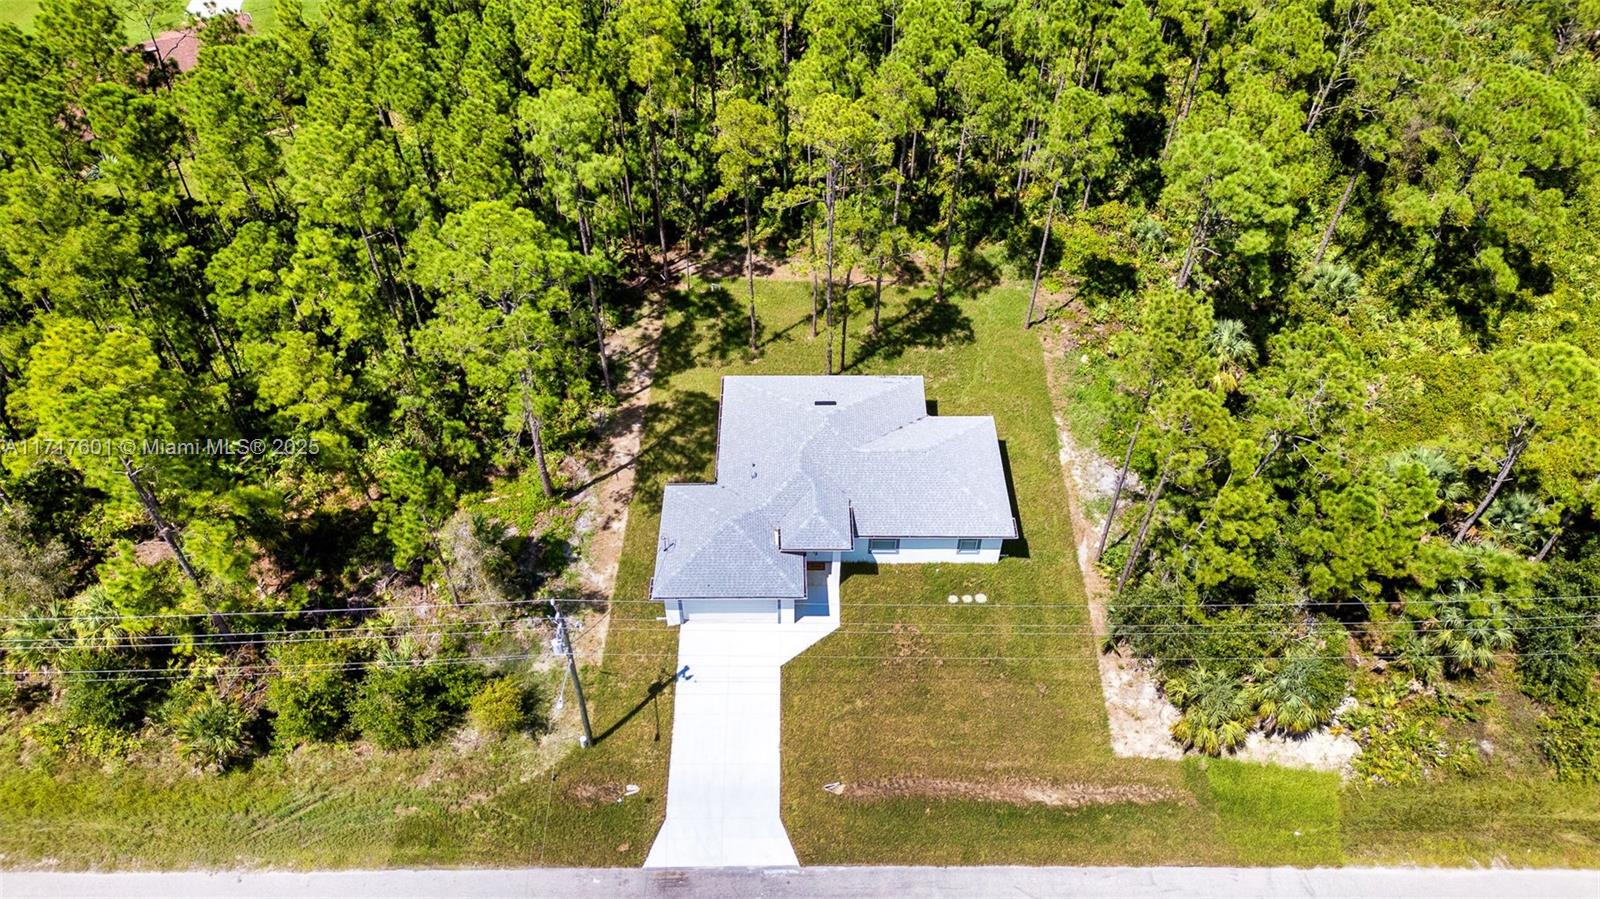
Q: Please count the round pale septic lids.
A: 3